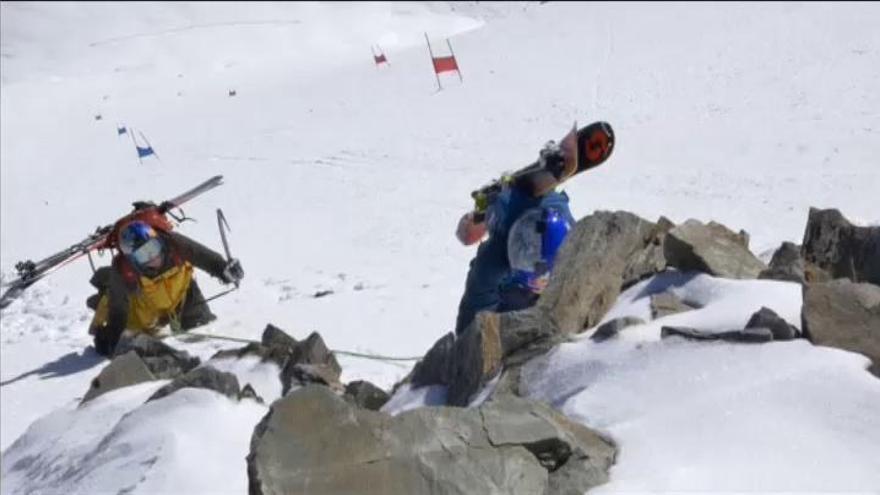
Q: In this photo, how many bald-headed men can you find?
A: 0